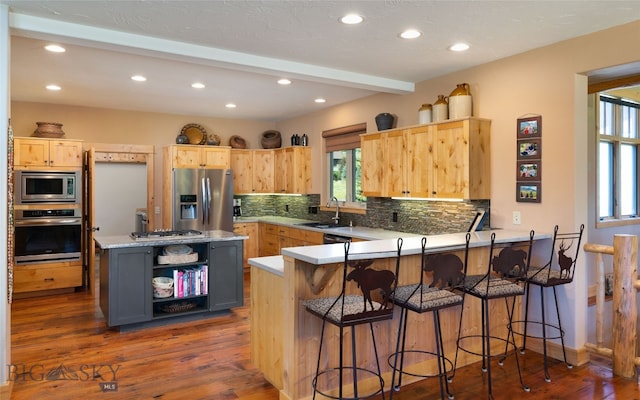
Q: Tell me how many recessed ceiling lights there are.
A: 10